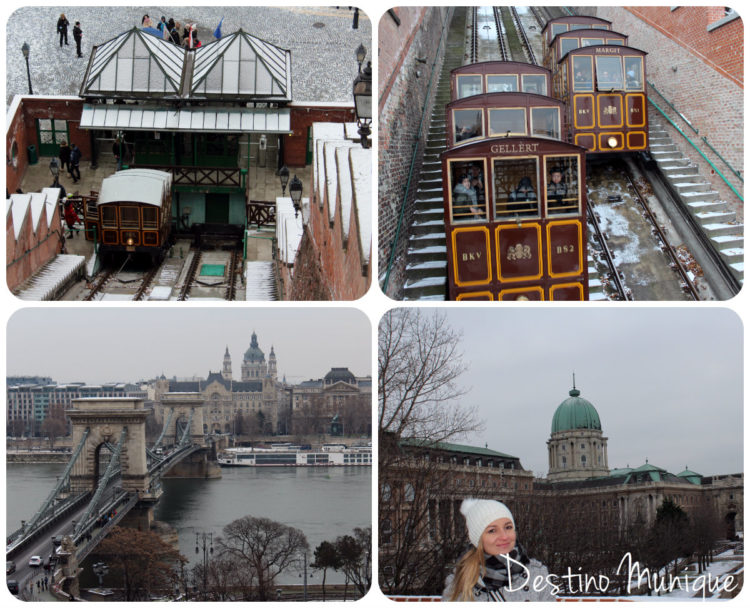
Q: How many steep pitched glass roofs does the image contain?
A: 2